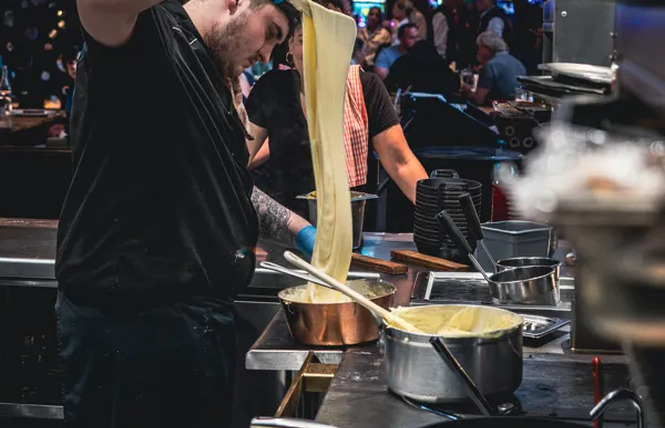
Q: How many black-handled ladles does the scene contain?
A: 2